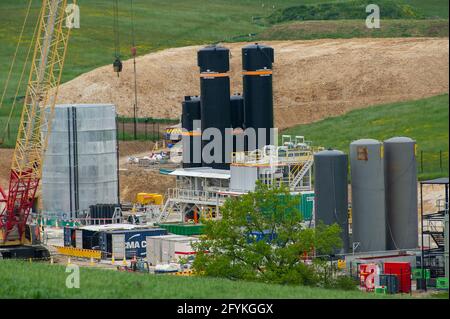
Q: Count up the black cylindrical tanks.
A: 4